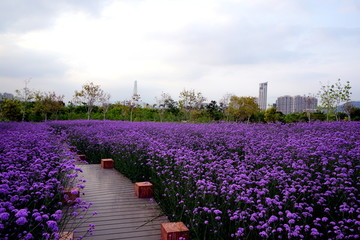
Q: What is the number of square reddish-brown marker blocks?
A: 6